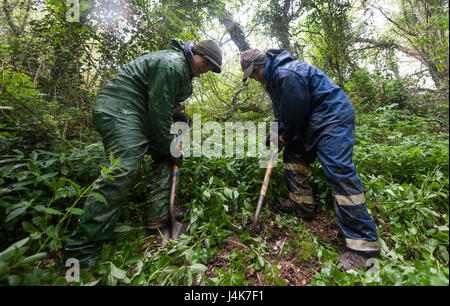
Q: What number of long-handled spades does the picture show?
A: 2